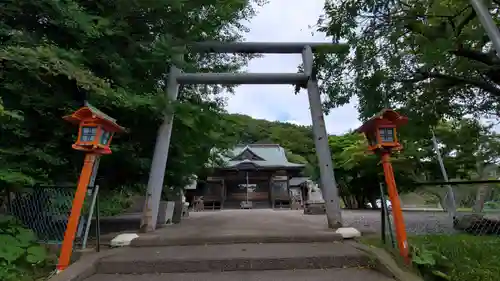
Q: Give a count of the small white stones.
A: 2